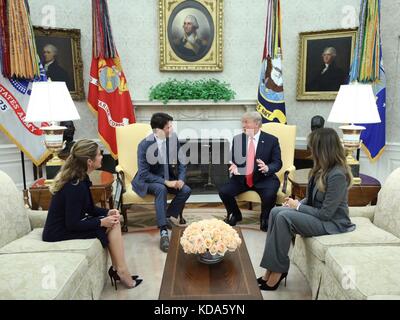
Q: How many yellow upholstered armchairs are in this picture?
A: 2